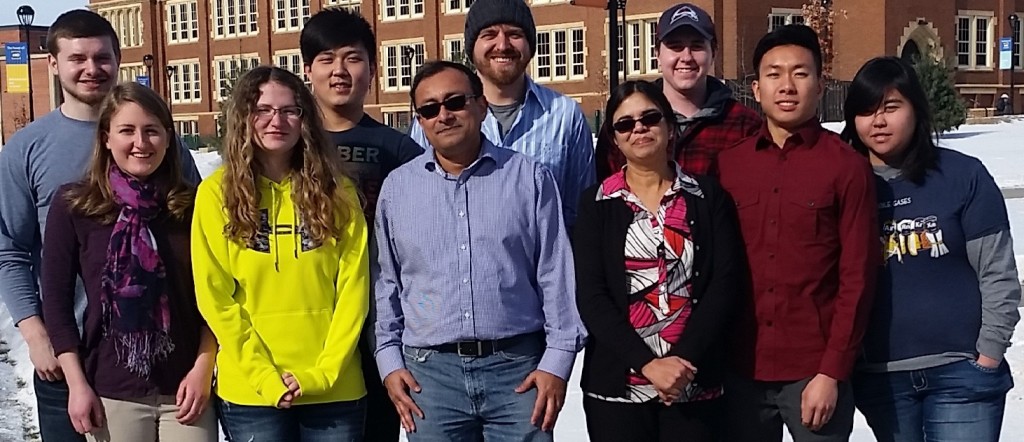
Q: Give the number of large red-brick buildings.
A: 1